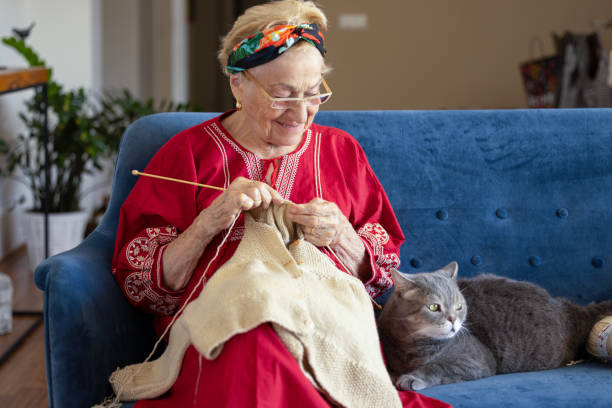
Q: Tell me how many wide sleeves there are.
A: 2